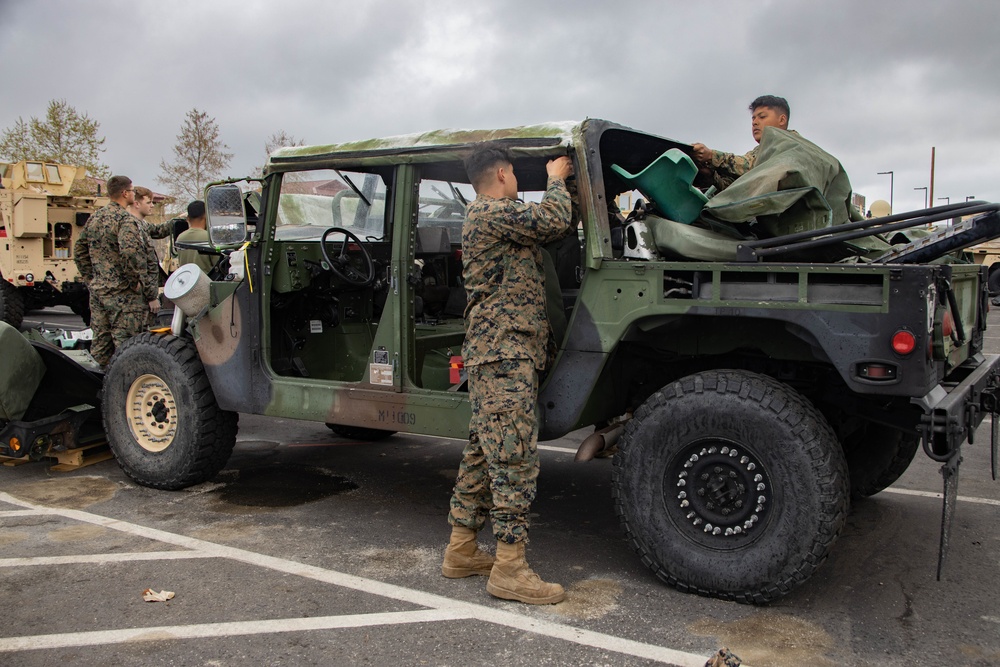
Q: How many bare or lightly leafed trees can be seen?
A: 3